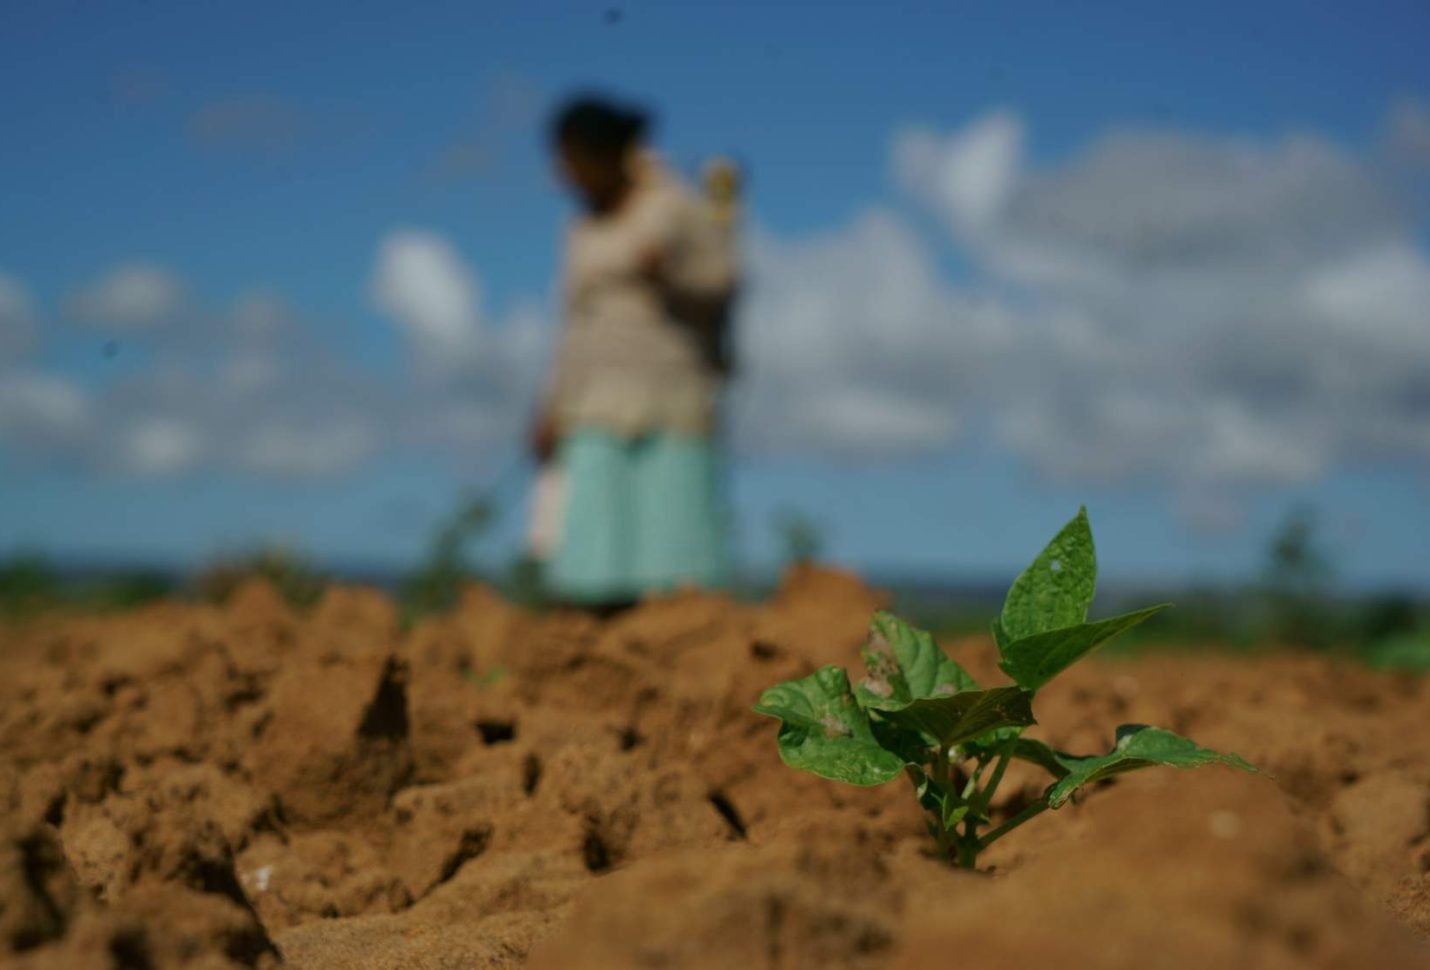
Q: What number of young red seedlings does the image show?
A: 0